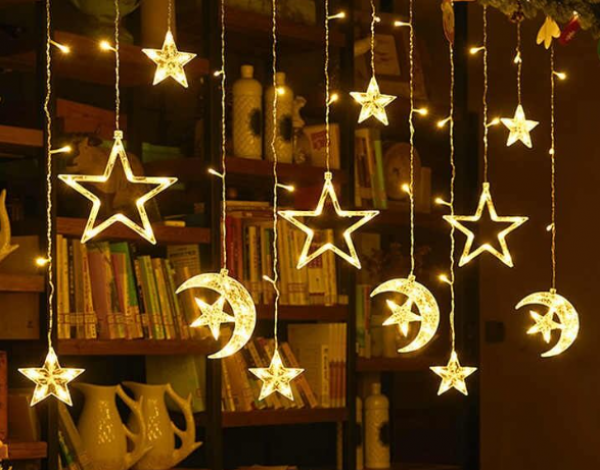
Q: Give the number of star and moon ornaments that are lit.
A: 12